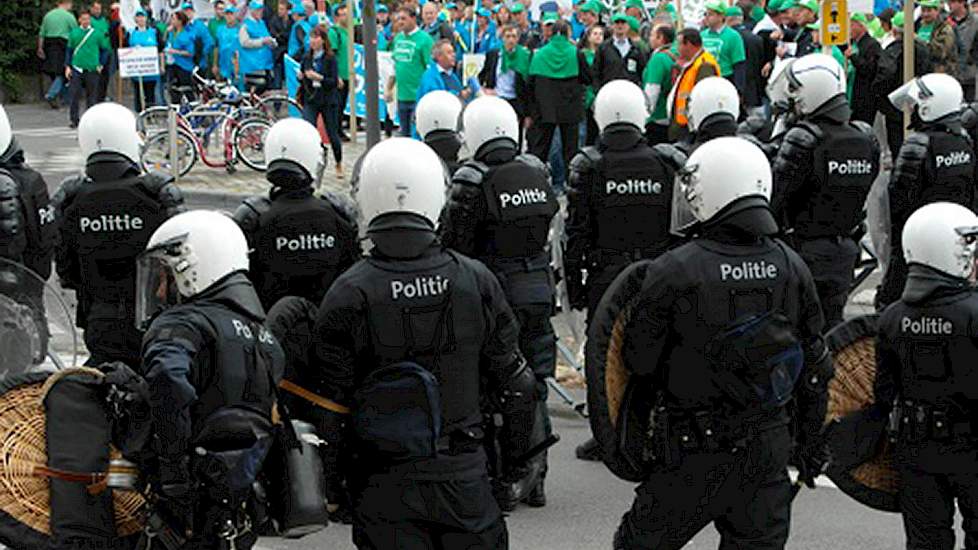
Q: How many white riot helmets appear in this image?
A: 14